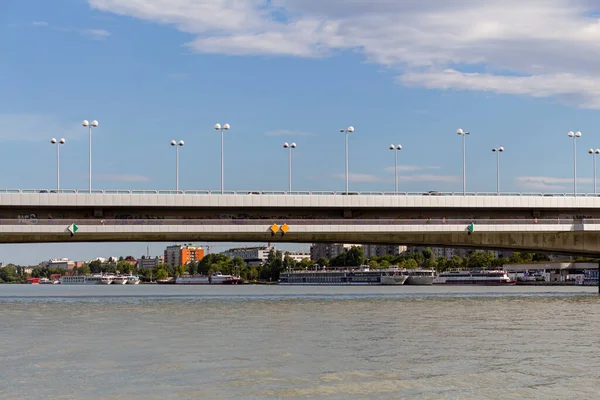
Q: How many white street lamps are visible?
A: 11